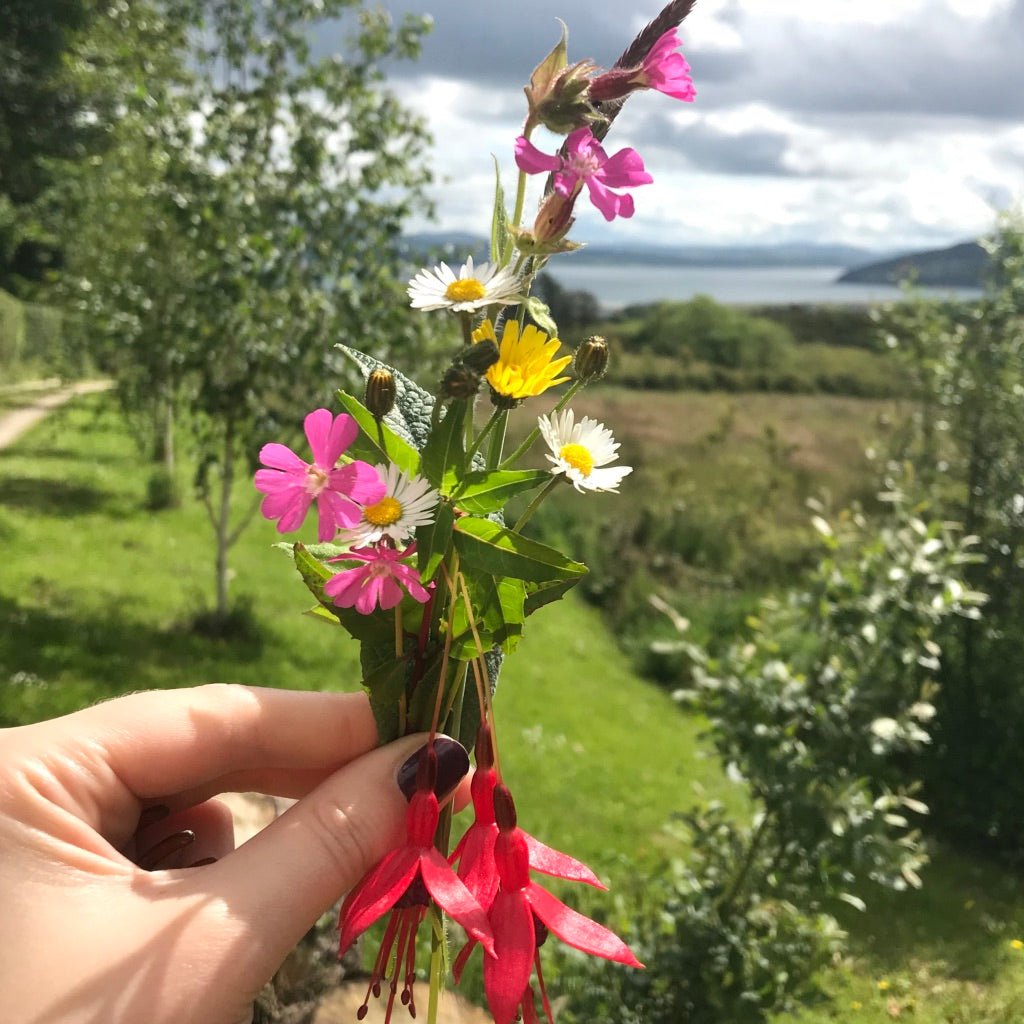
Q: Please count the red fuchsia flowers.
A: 3